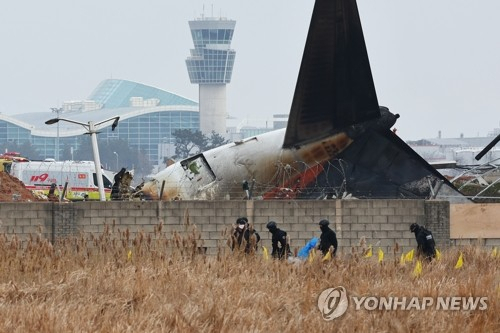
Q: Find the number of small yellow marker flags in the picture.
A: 12